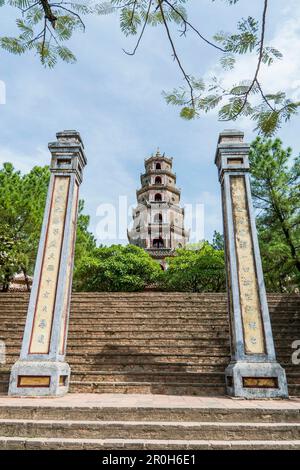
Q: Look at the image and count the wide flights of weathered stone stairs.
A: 2